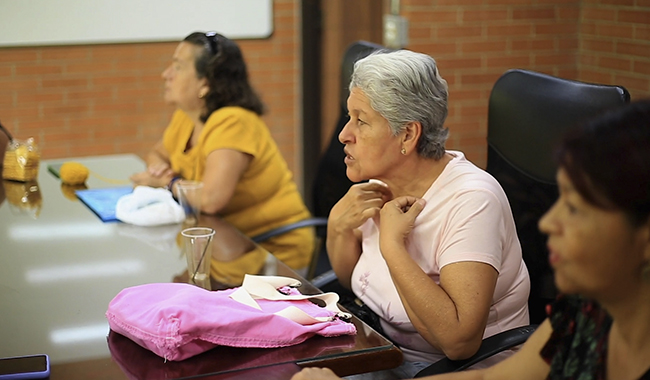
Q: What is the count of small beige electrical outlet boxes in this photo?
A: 1